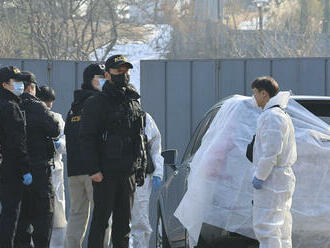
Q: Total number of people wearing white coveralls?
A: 3